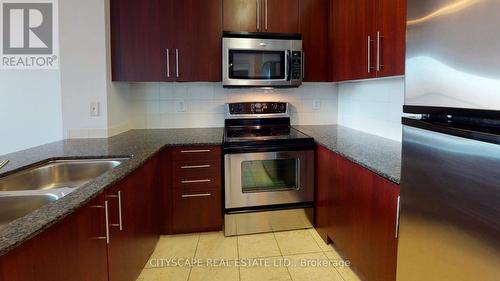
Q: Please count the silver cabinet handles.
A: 13